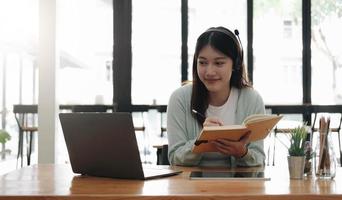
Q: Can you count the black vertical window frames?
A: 4